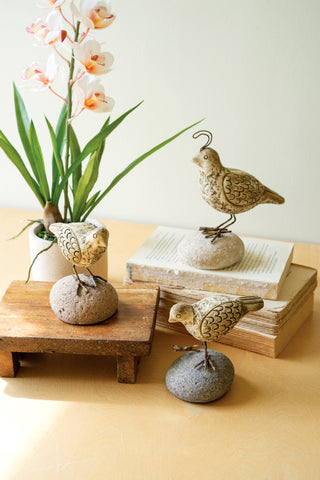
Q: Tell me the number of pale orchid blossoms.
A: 6